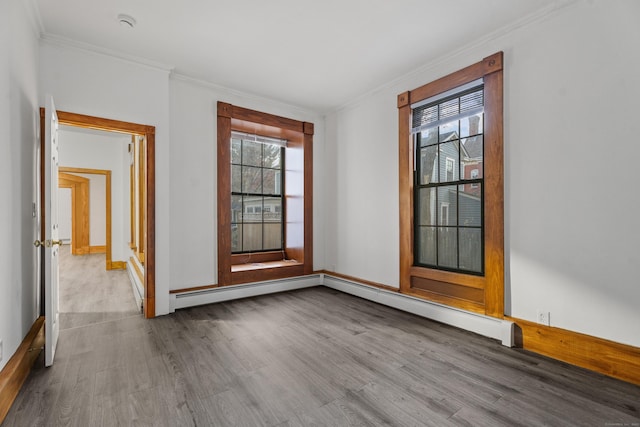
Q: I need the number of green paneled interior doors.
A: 0